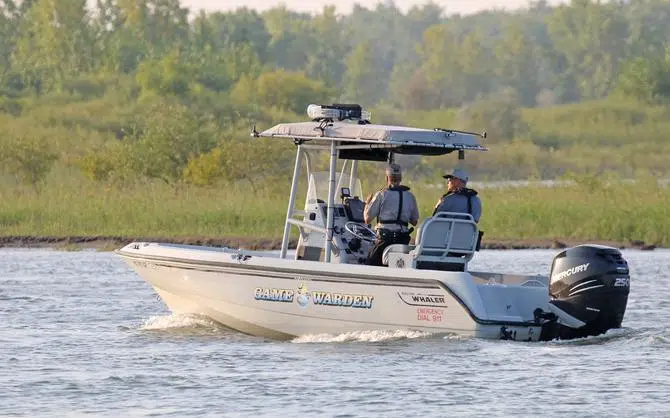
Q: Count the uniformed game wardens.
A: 2